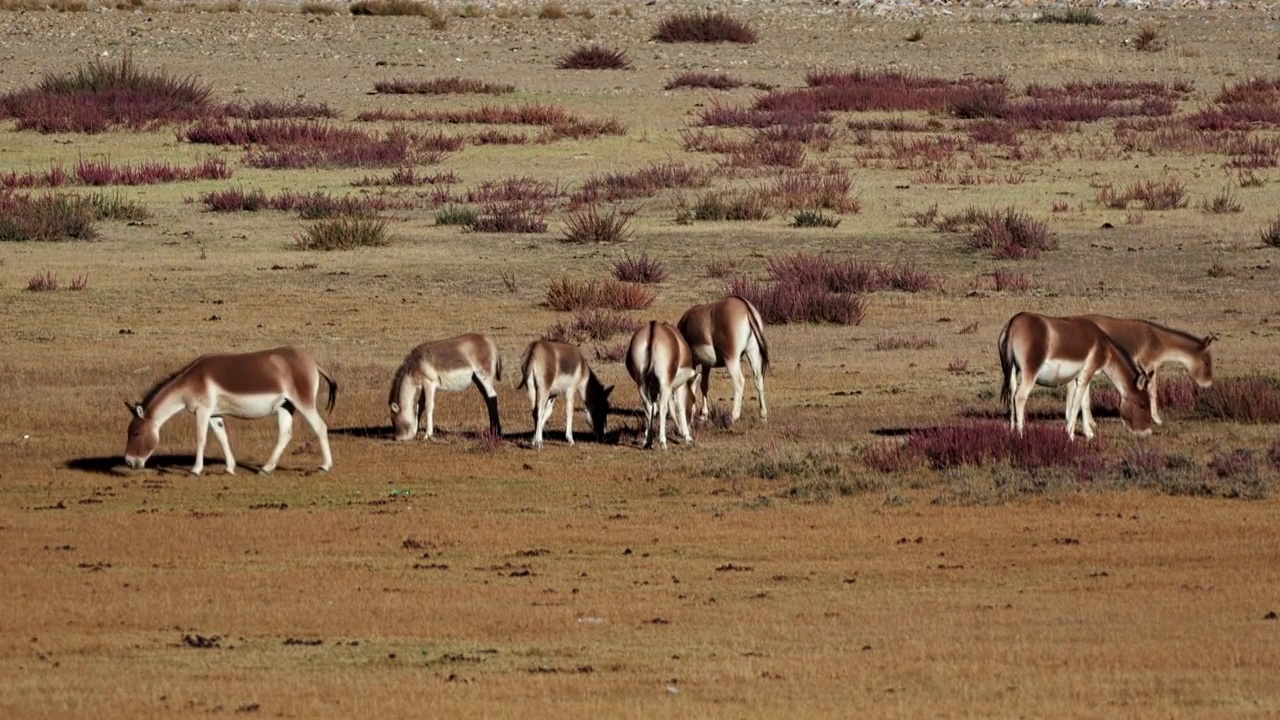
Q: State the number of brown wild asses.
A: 7